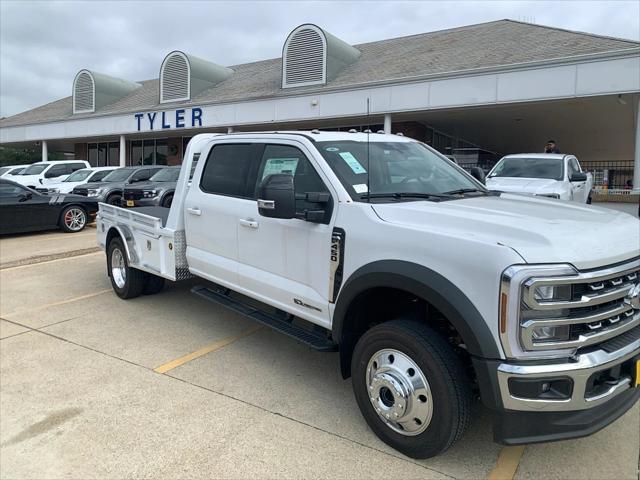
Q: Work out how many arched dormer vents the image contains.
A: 3